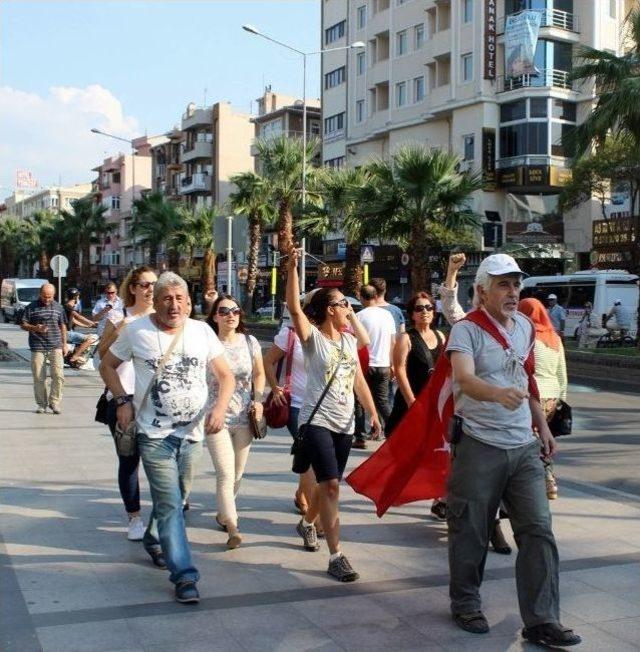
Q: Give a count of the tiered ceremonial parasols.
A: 0